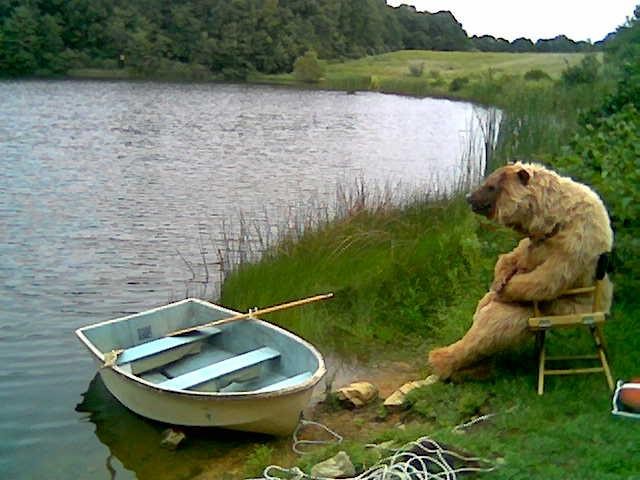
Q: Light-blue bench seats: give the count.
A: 3